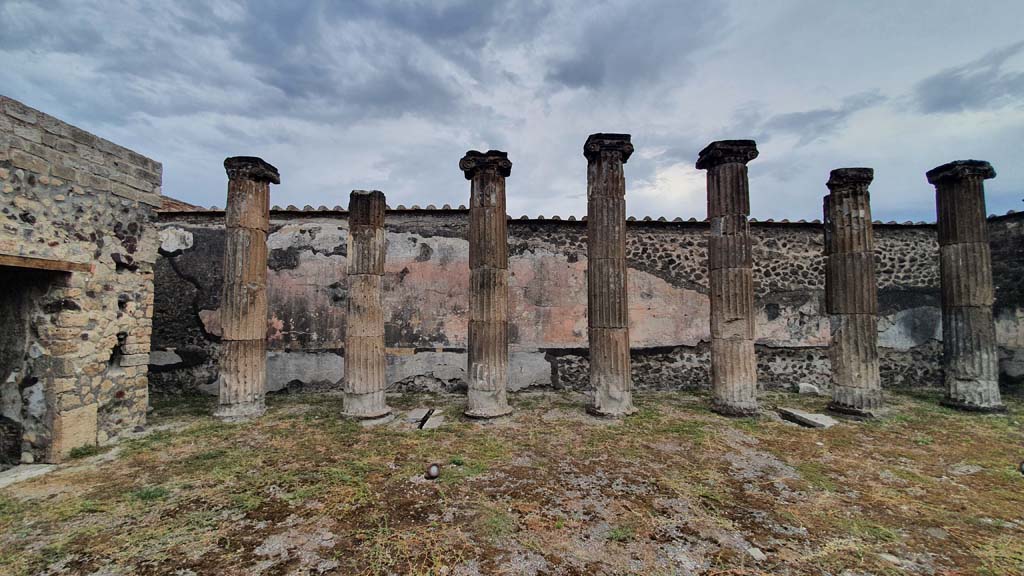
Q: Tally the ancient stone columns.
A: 7